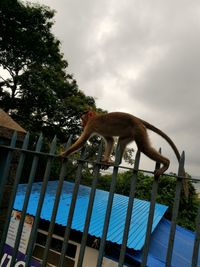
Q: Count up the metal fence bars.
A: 12